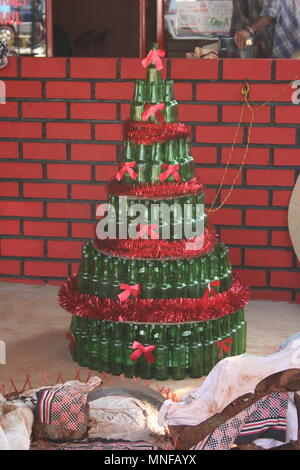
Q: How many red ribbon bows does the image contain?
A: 10